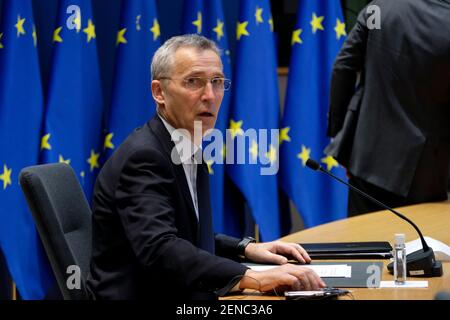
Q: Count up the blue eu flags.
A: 6